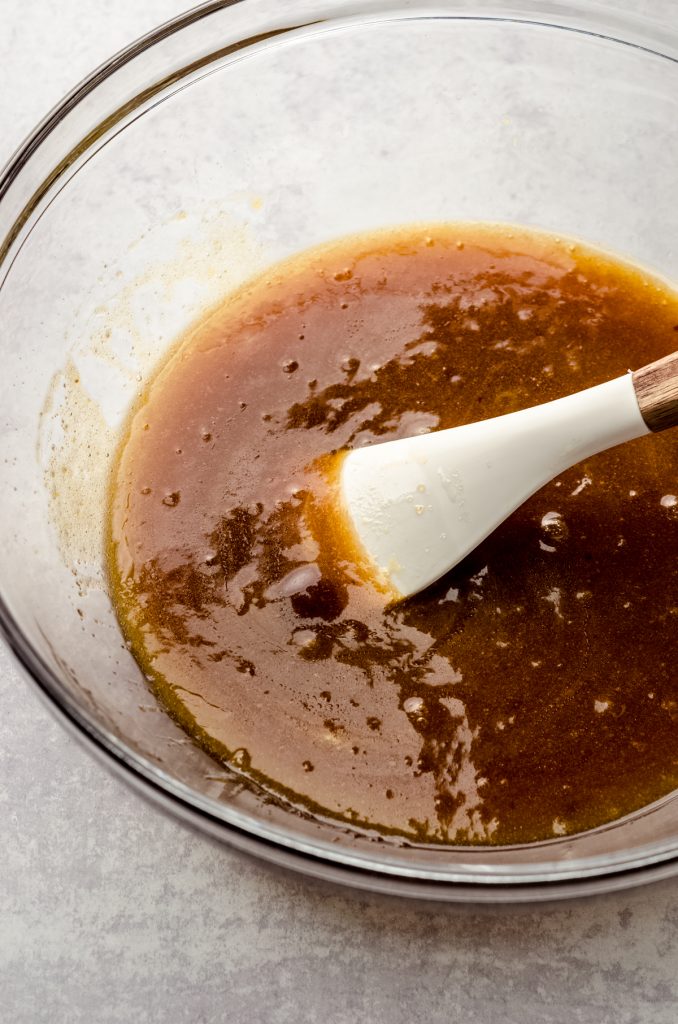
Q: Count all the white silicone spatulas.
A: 1